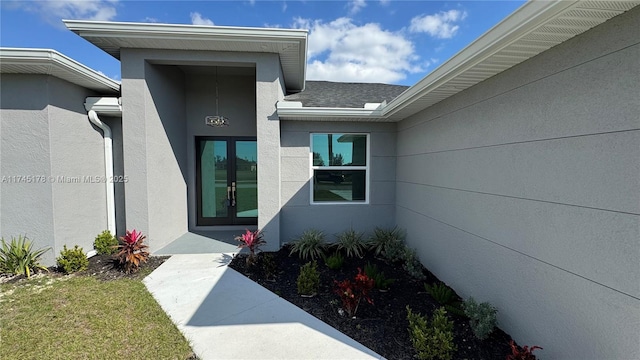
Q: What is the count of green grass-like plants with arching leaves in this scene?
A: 4